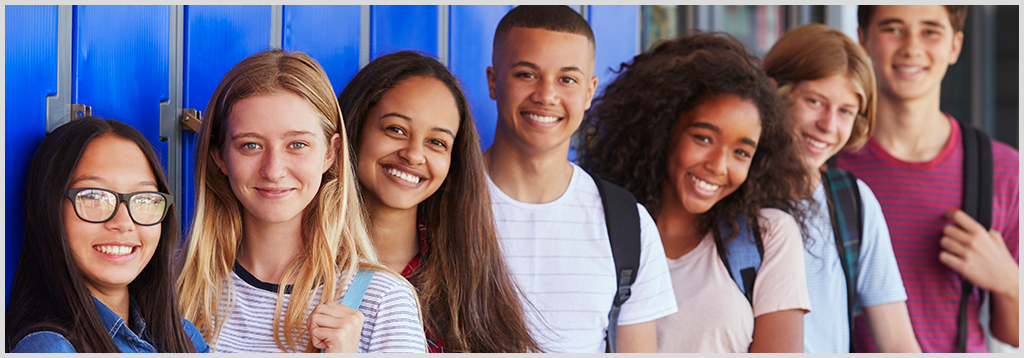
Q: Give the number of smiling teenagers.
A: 7